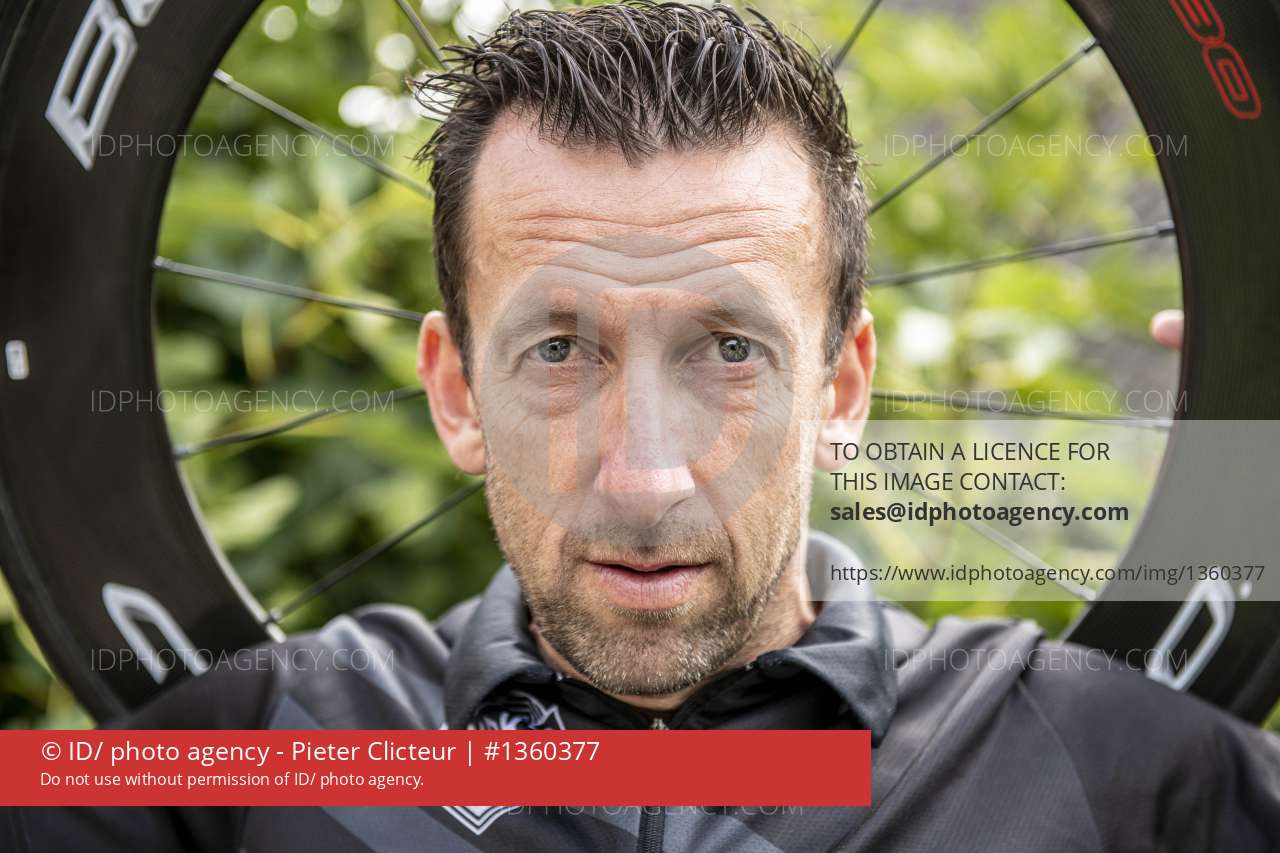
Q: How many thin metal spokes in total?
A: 10